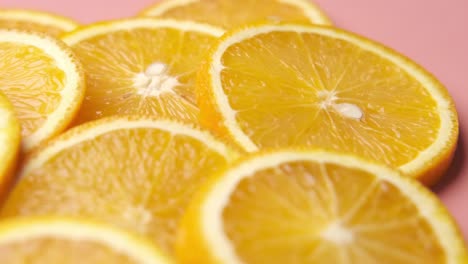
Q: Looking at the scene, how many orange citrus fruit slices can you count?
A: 9